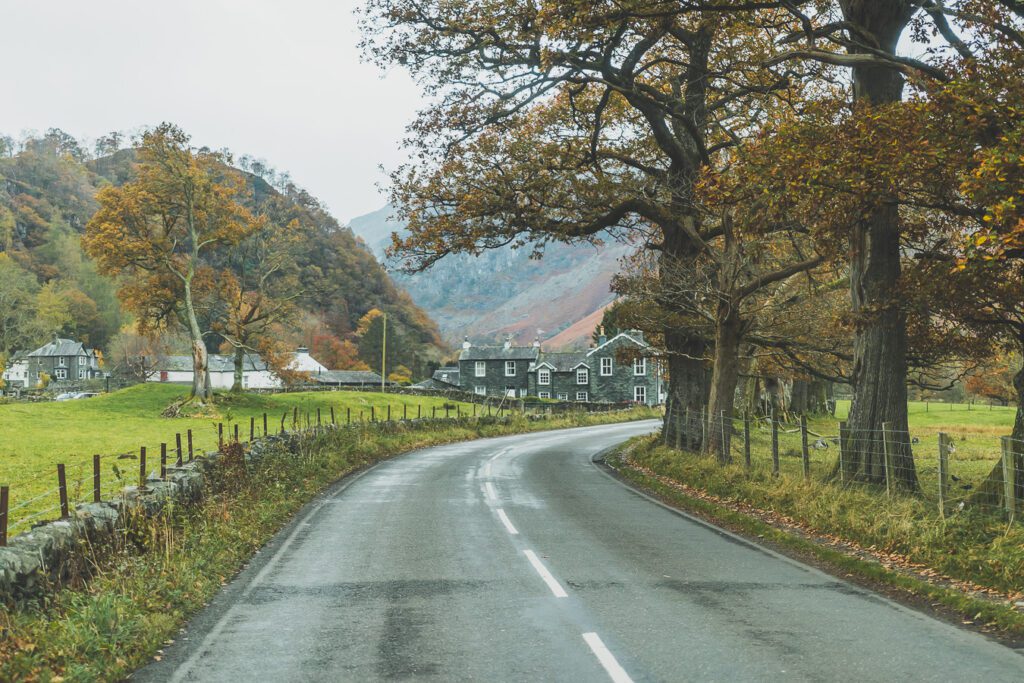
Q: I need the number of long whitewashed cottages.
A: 1